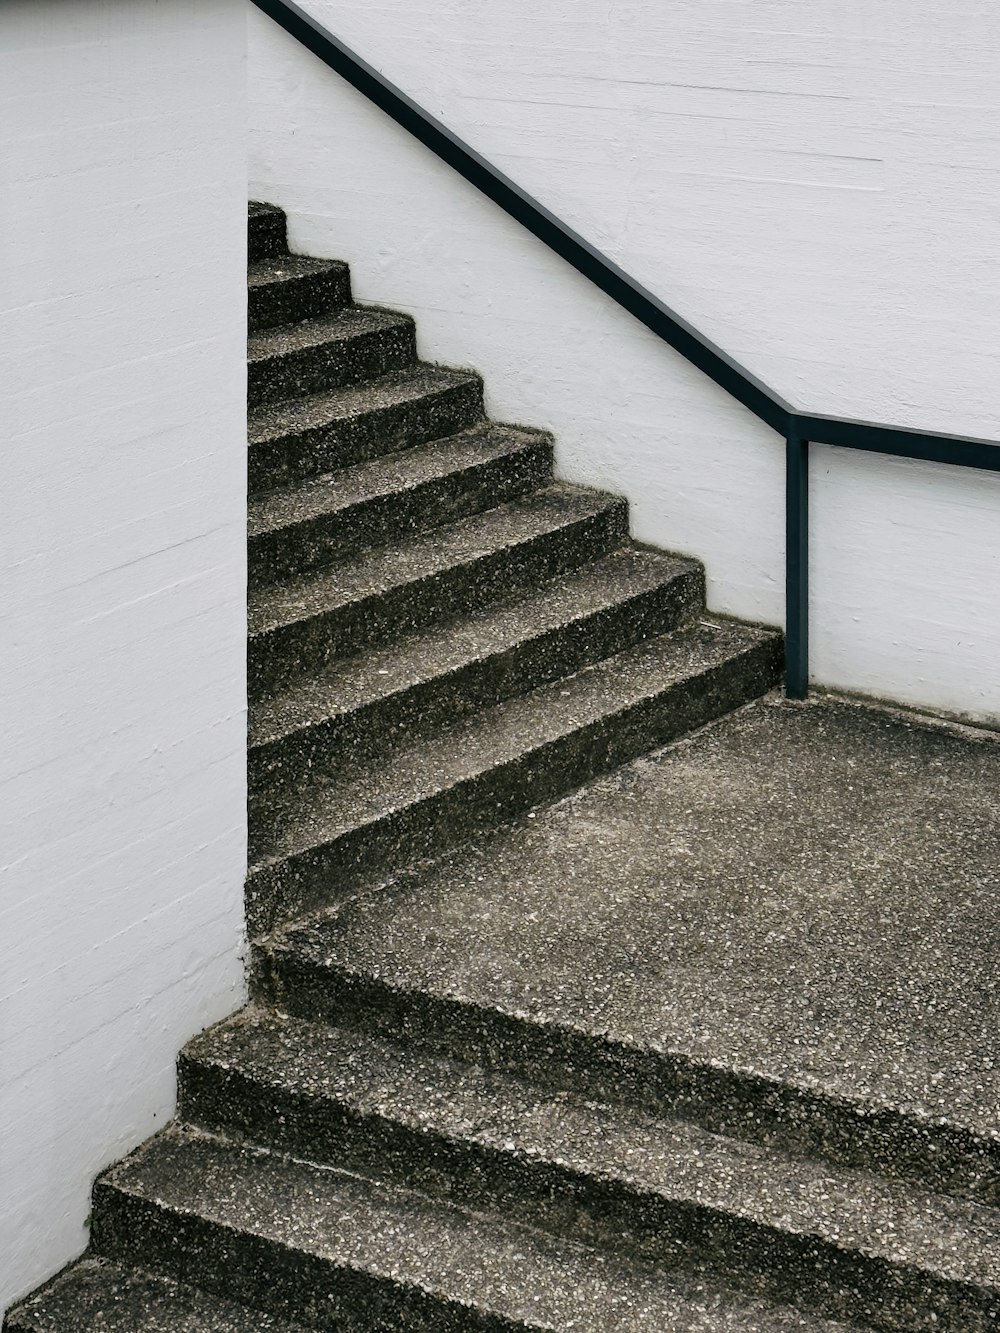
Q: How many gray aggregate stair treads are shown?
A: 11